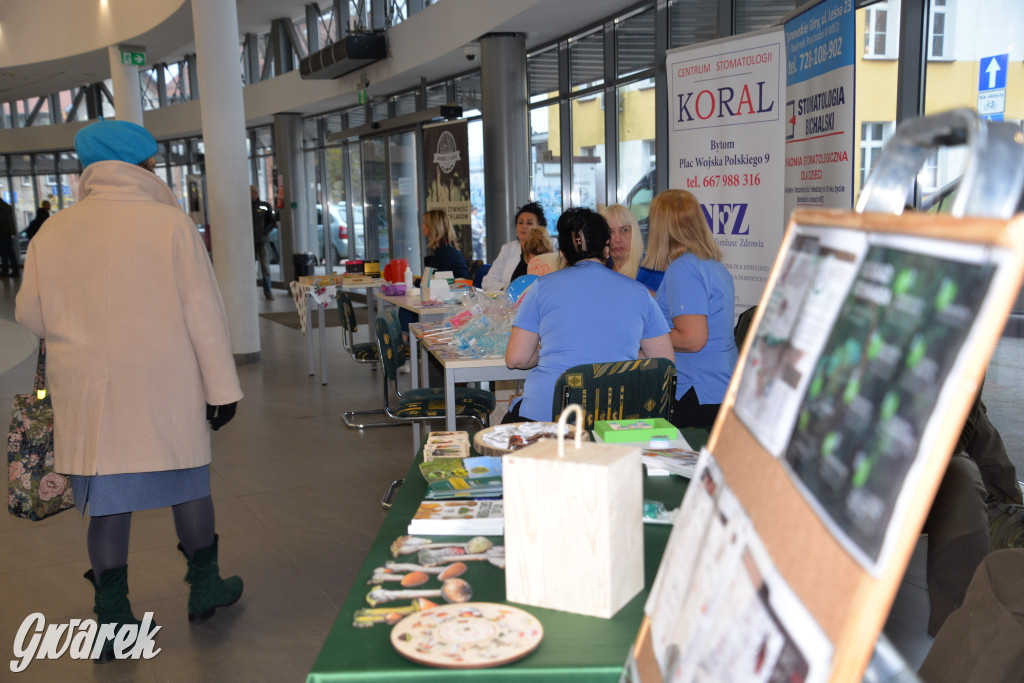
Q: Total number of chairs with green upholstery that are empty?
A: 2